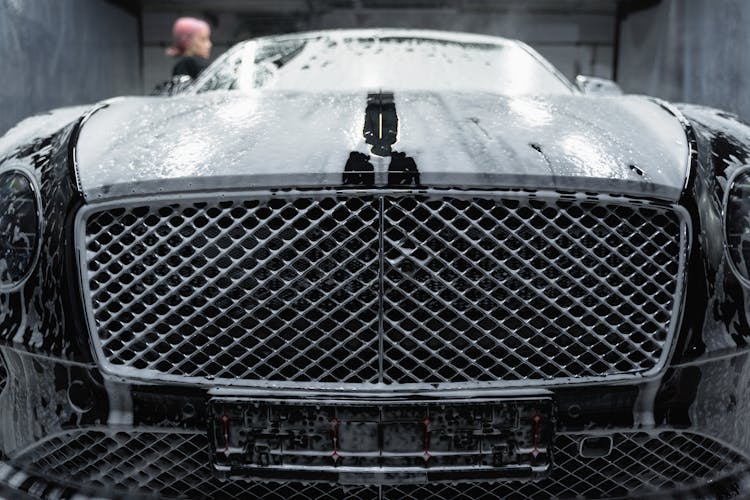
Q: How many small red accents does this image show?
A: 4